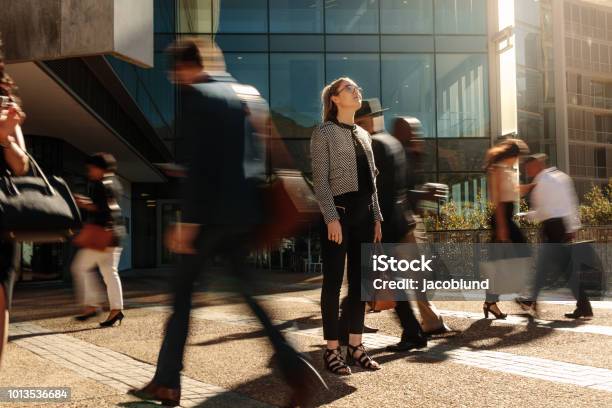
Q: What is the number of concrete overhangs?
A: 1